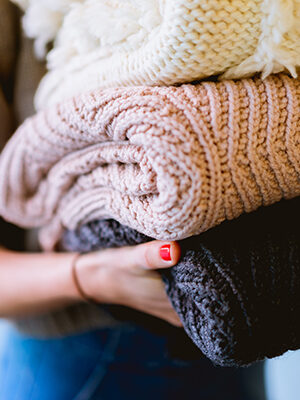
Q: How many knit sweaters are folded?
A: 3